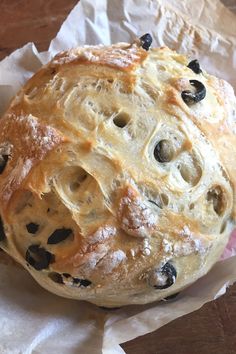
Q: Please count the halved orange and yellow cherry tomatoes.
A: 0